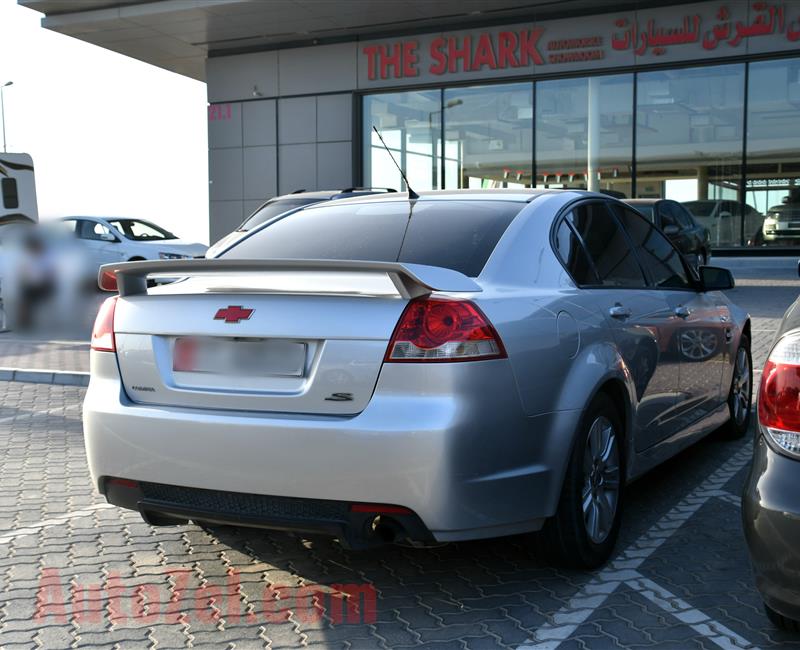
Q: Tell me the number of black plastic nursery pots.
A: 0